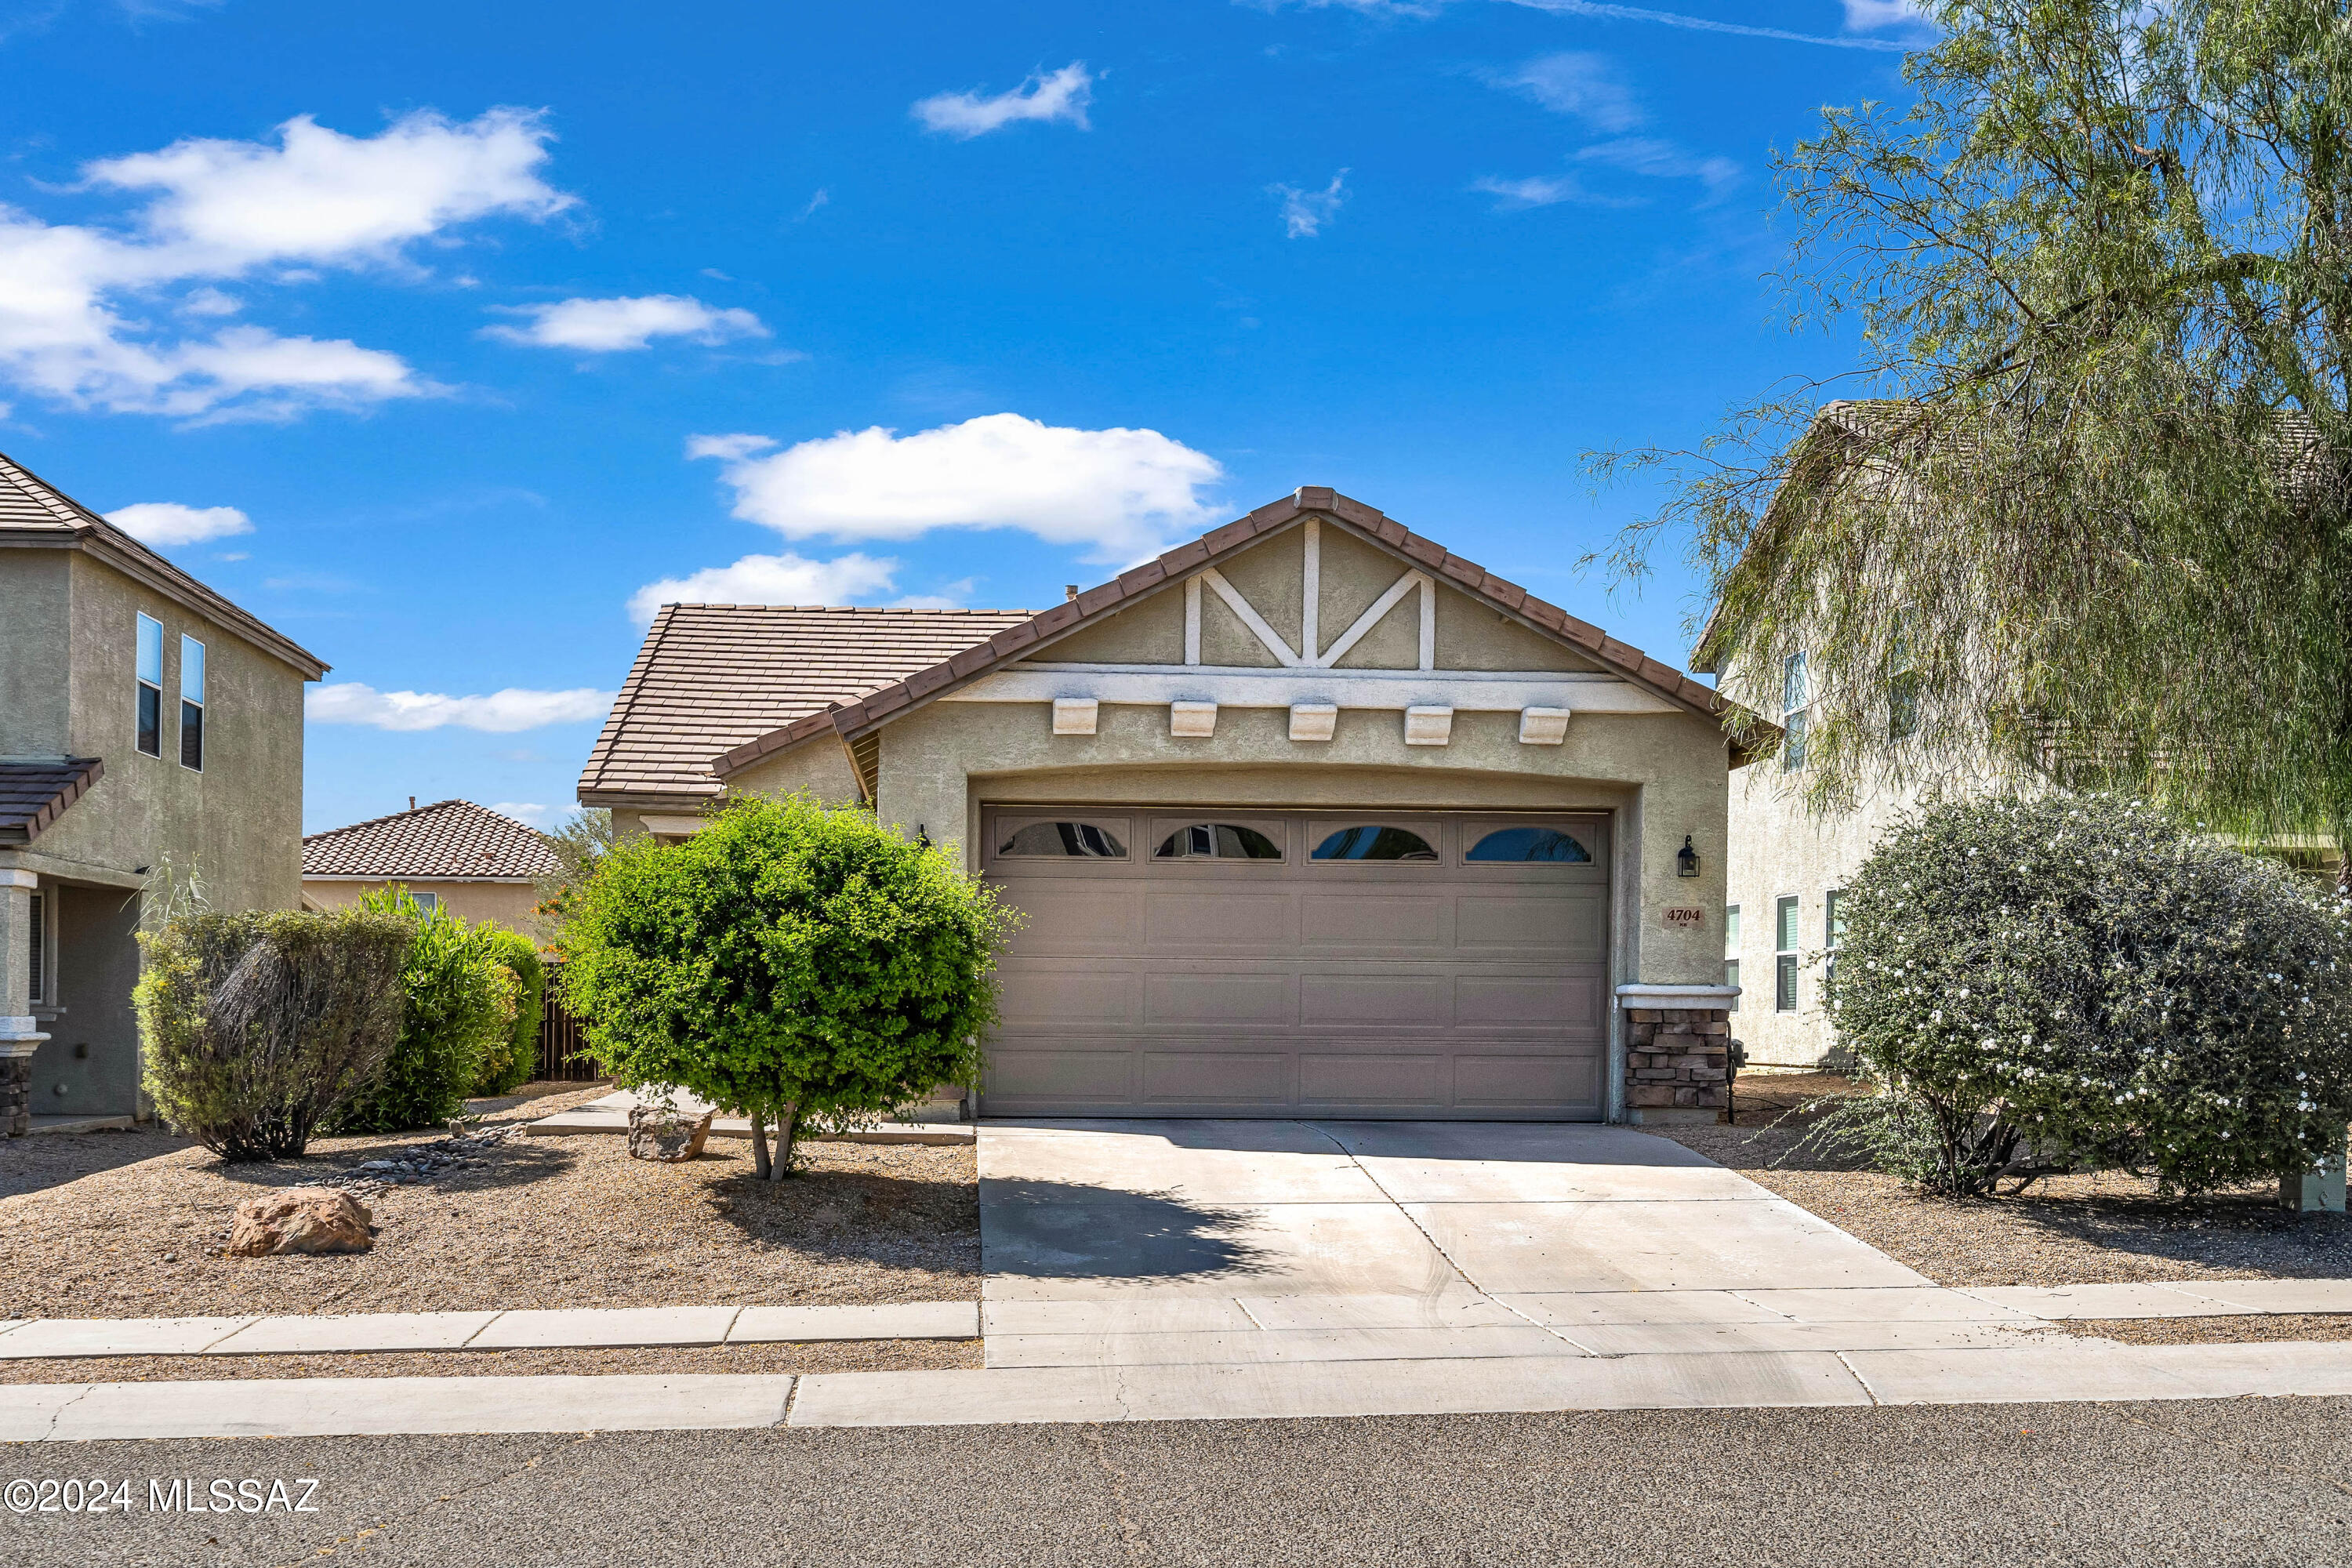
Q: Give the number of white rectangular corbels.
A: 5